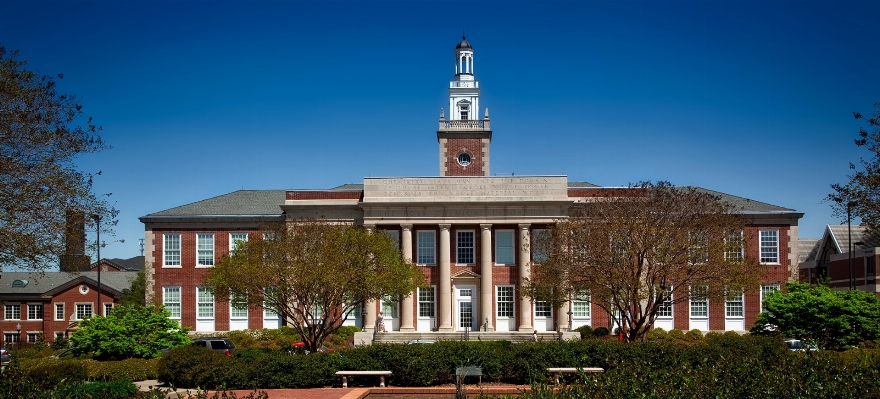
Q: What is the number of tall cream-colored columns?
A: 6